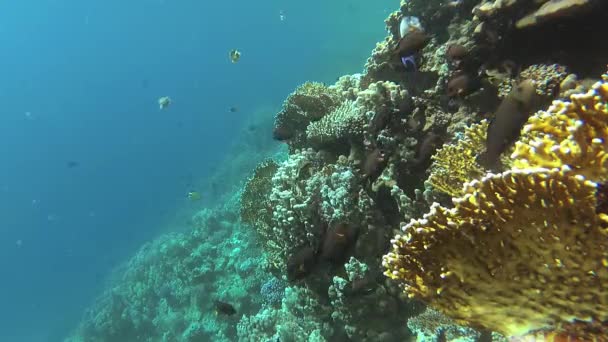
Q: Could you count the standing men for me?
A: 0